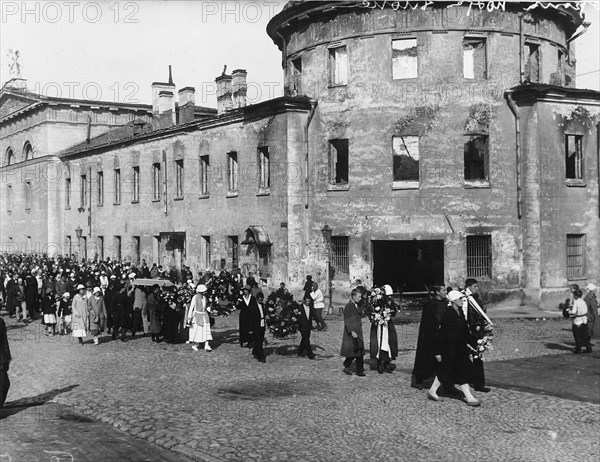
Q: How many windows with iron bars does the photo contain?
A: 3